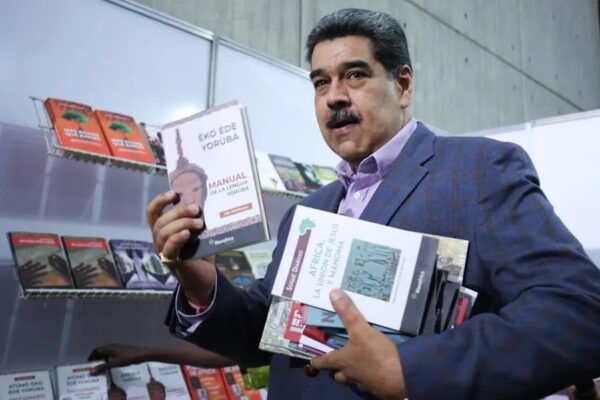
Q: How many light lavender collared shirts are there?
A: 1